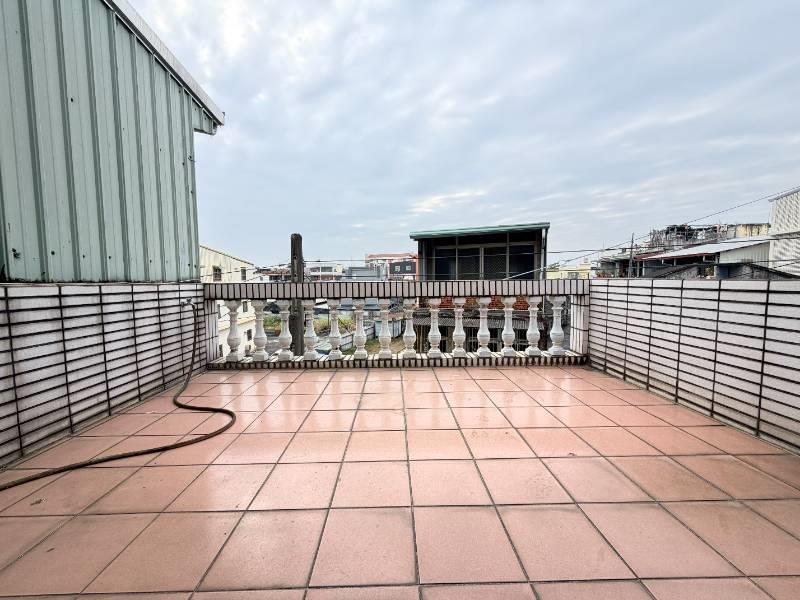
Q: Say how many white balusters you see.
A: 14